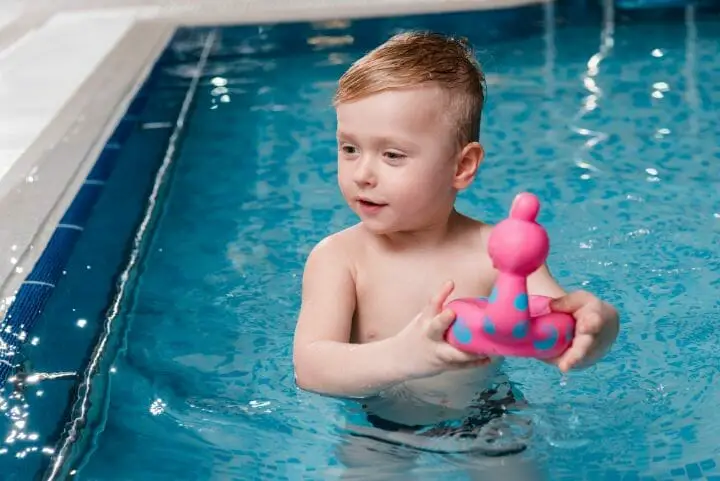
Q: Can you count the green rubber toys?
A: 0